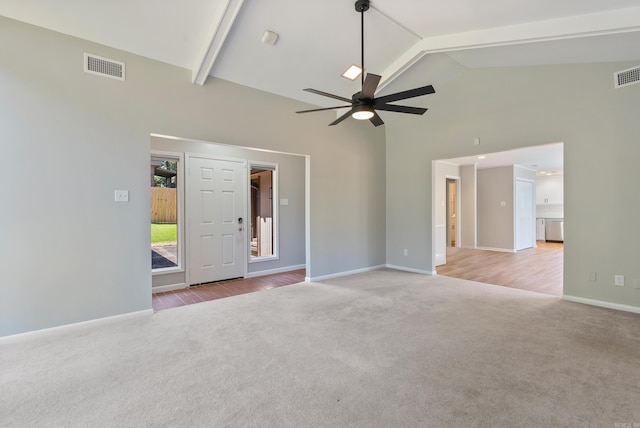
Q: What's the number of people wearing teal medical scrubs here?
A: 0